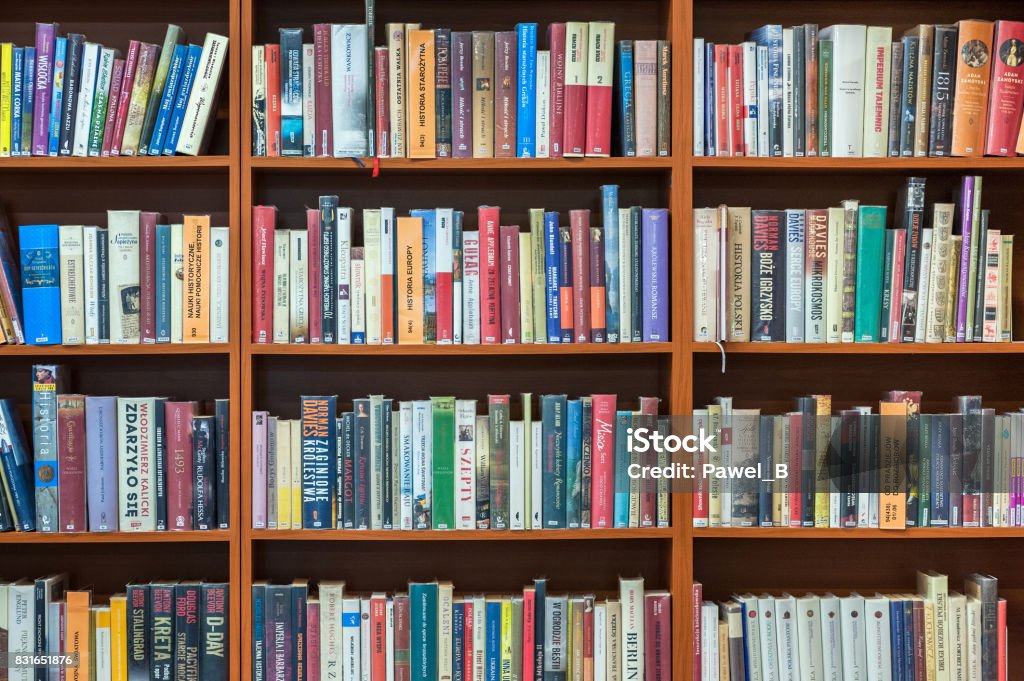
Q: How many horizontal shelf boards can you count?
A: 9